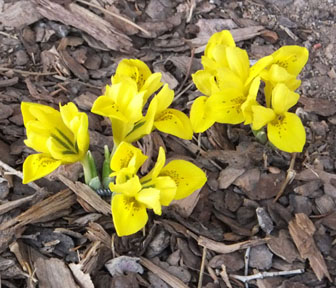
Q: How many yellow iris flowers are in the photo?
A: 5